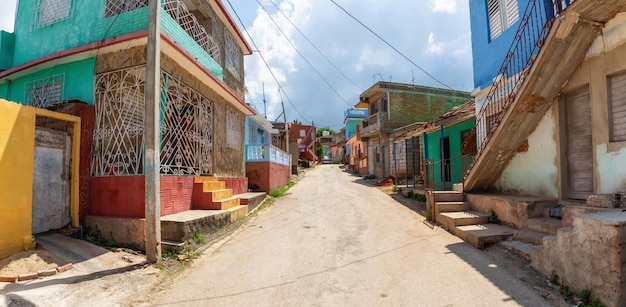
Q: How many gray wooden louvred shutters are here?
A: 1